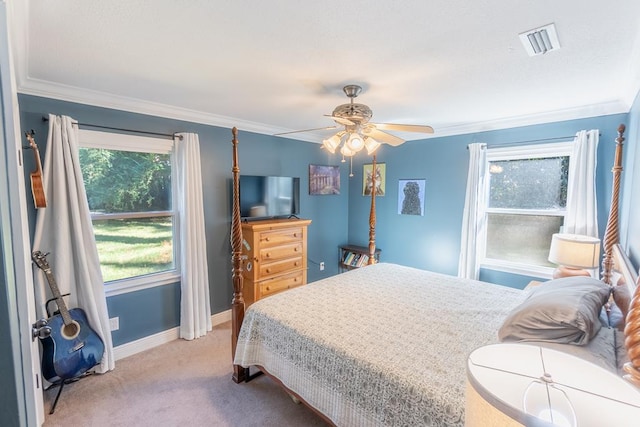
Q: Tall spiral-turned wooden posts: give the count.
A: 4